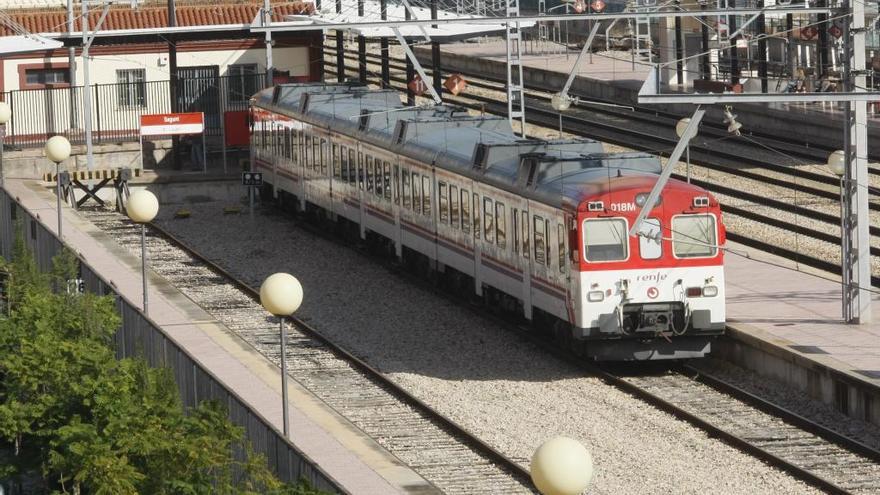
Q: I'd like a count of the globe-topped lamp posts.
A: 8